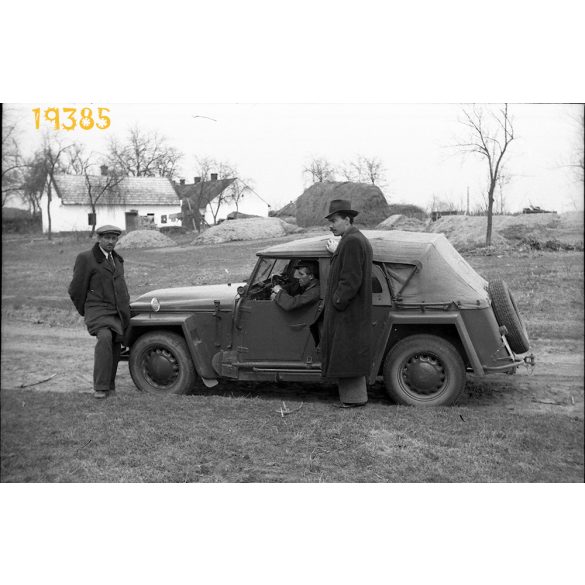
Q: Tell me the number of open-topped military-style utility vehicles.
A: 1